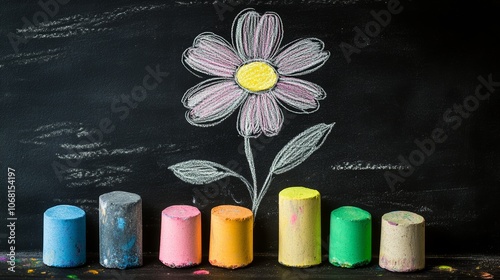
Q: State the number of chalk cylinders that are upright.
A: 7